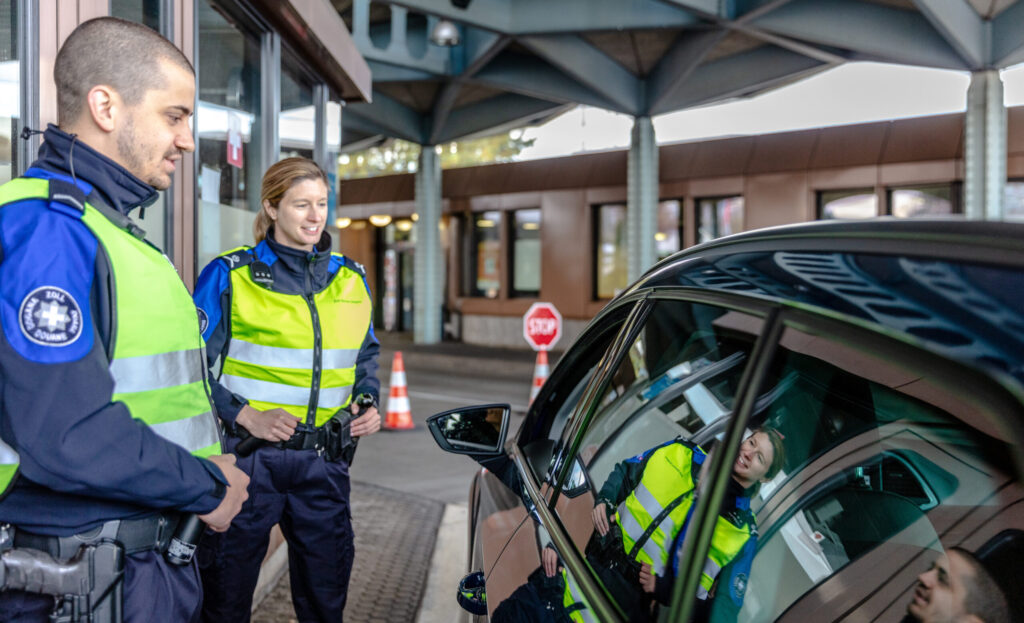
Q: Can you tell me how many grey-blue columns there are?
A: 3